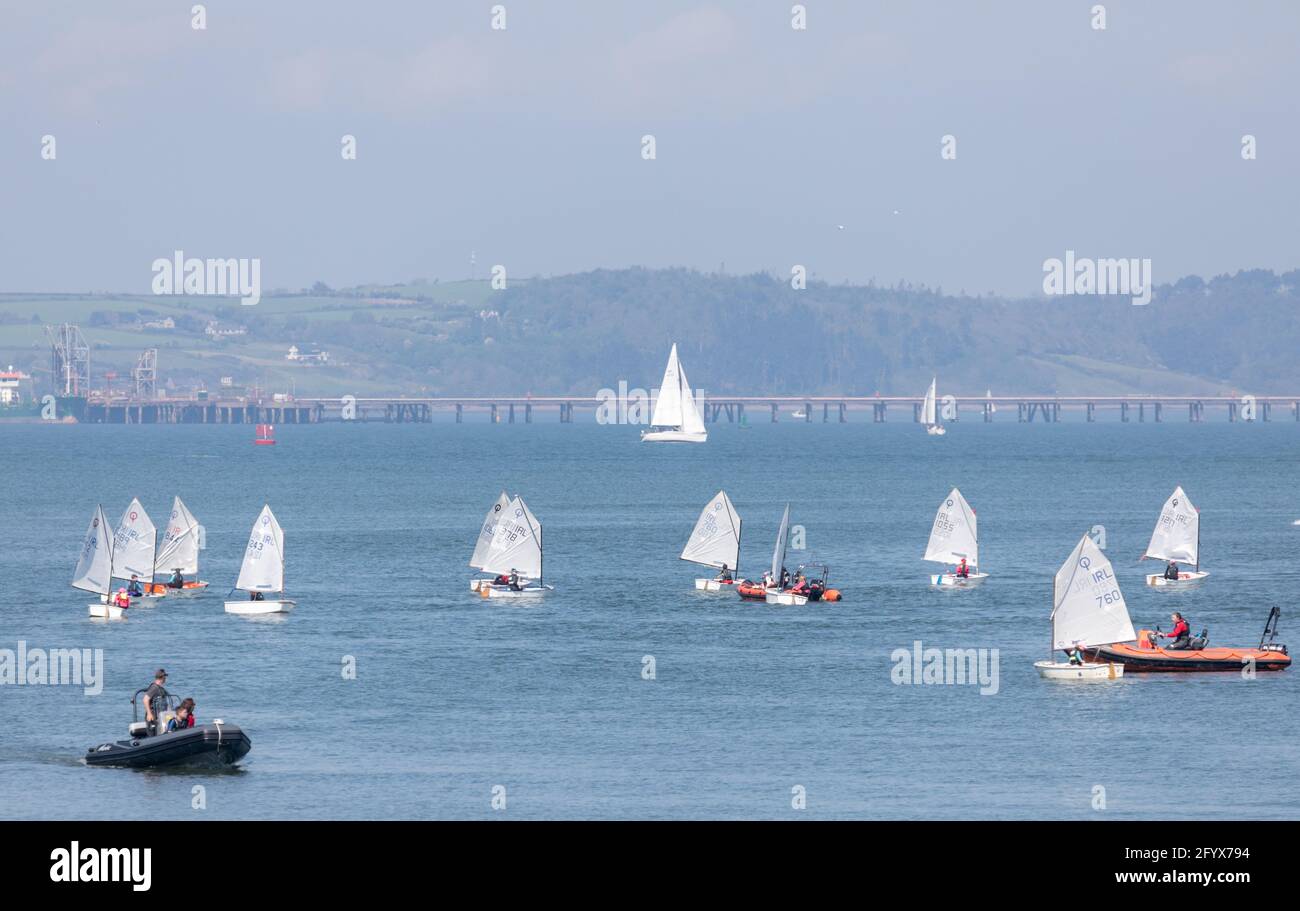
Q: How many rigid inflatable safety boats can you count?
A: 3